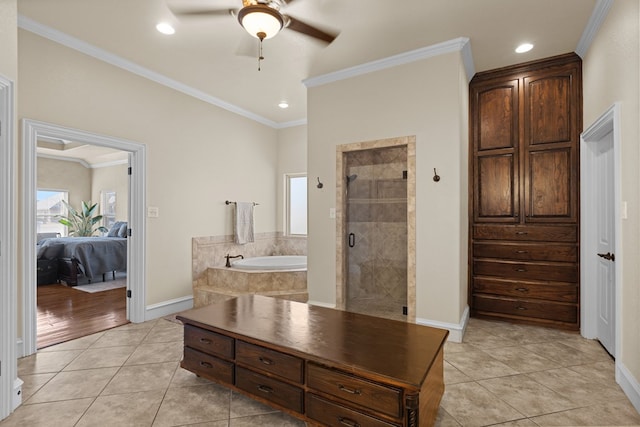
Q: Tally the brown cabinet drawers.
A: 11